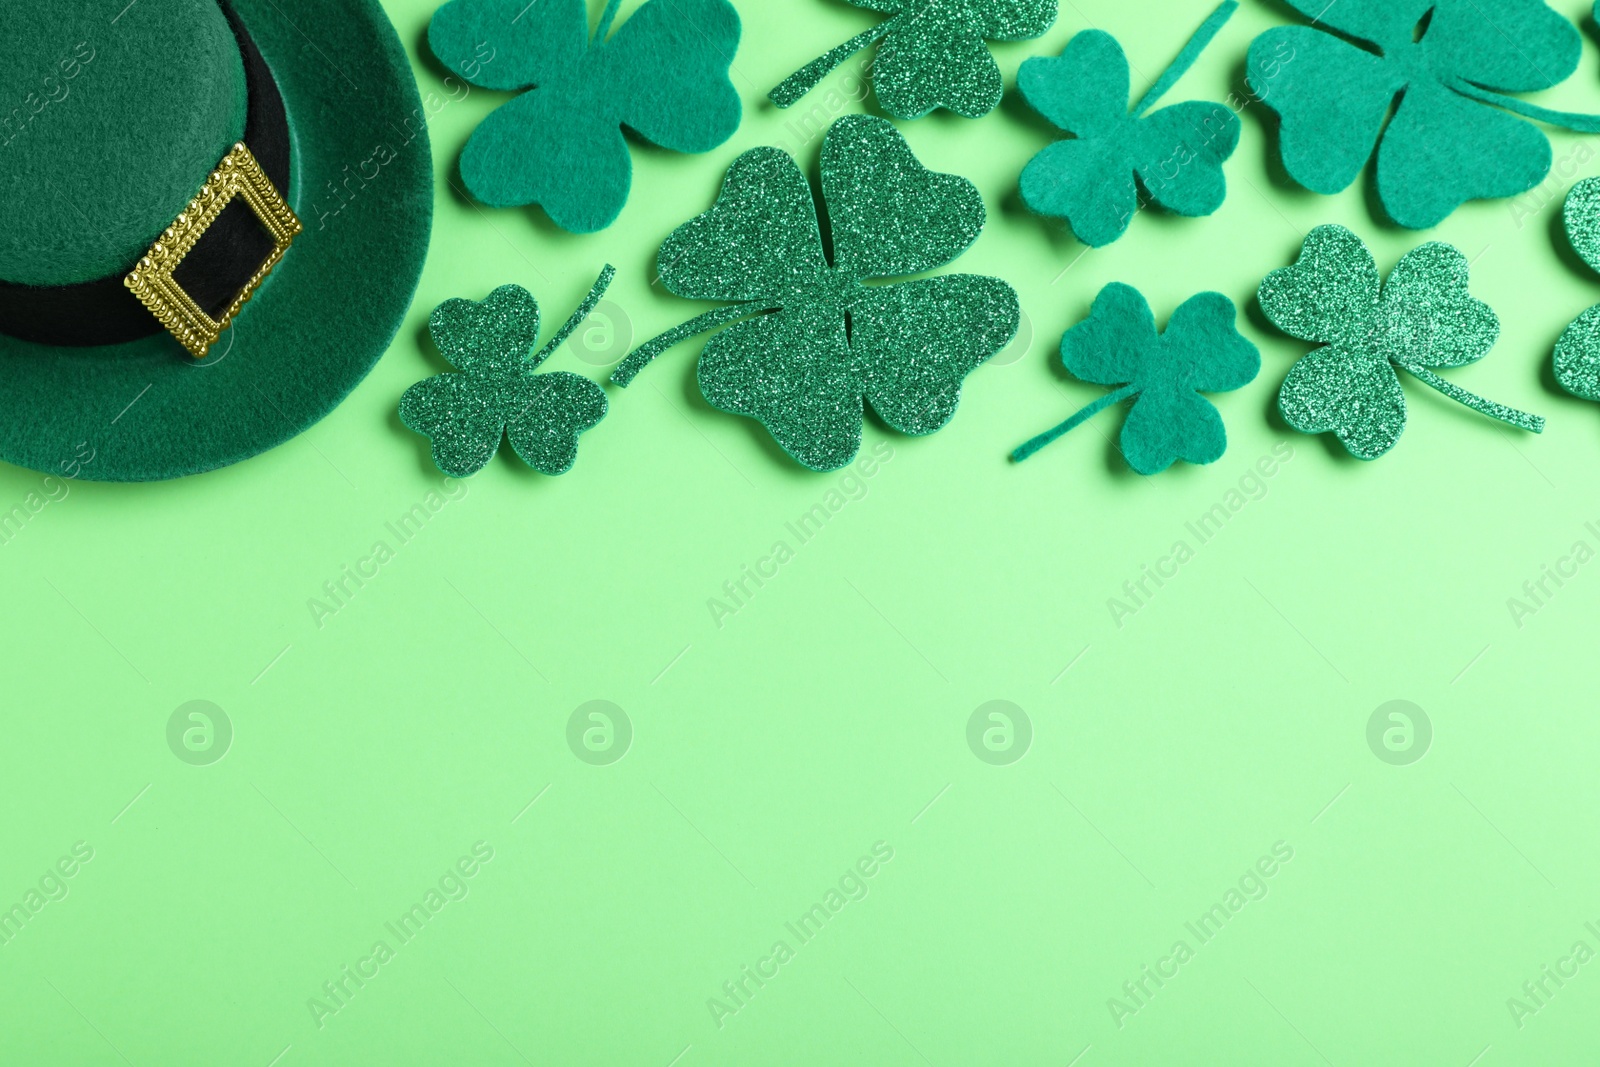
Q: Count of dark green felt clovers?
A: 4